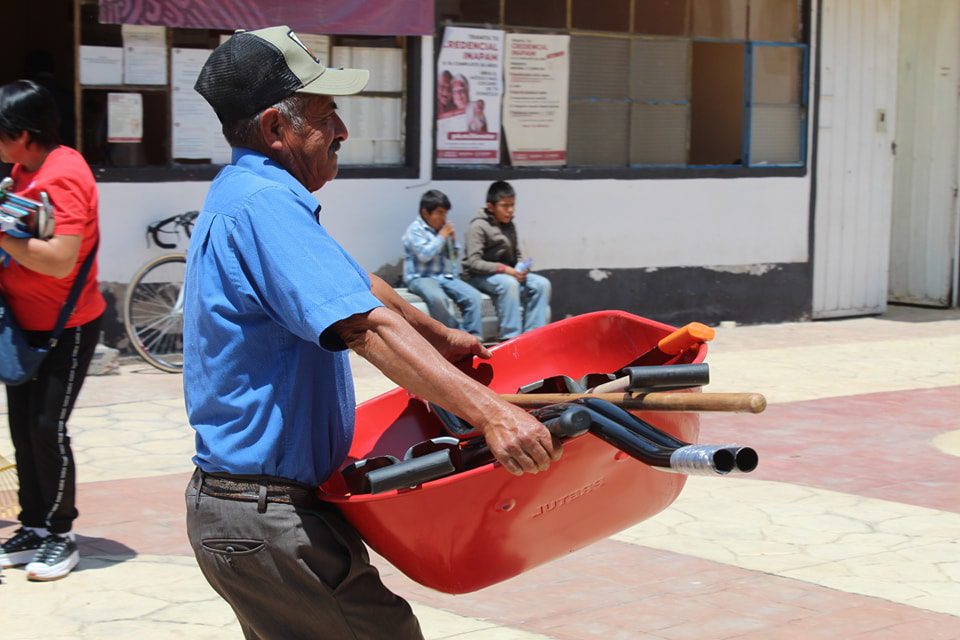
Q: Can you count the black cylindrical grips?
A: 3